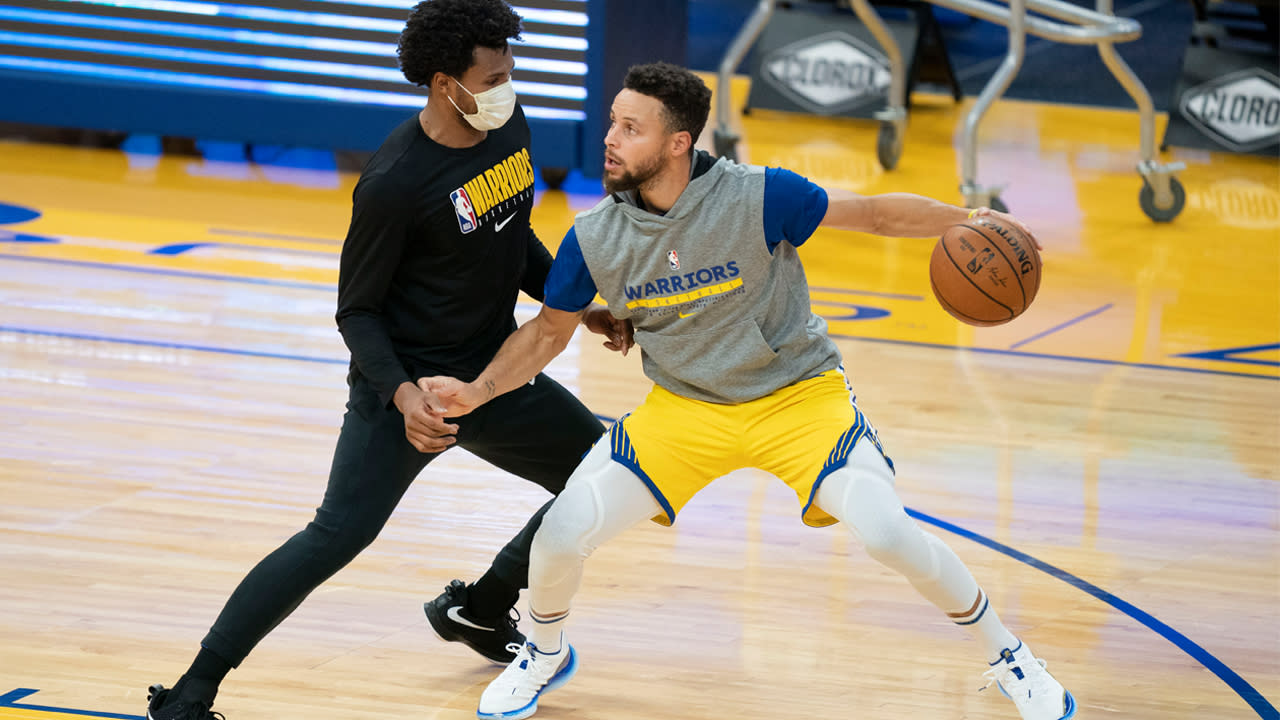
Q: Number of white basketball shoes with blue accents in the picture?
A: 2